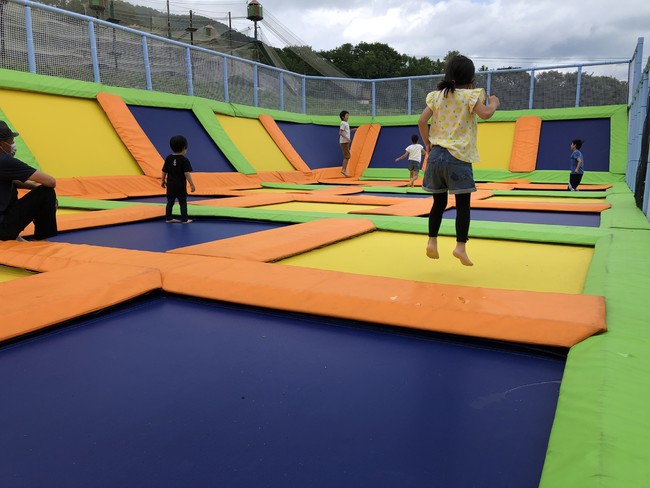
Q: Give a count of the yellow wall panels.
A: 3